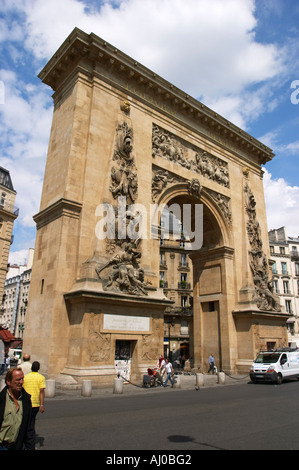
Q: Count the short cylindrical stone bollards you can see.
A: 6